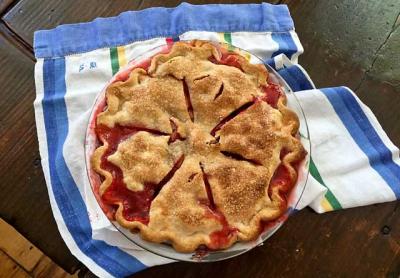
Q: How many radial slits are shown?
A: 6